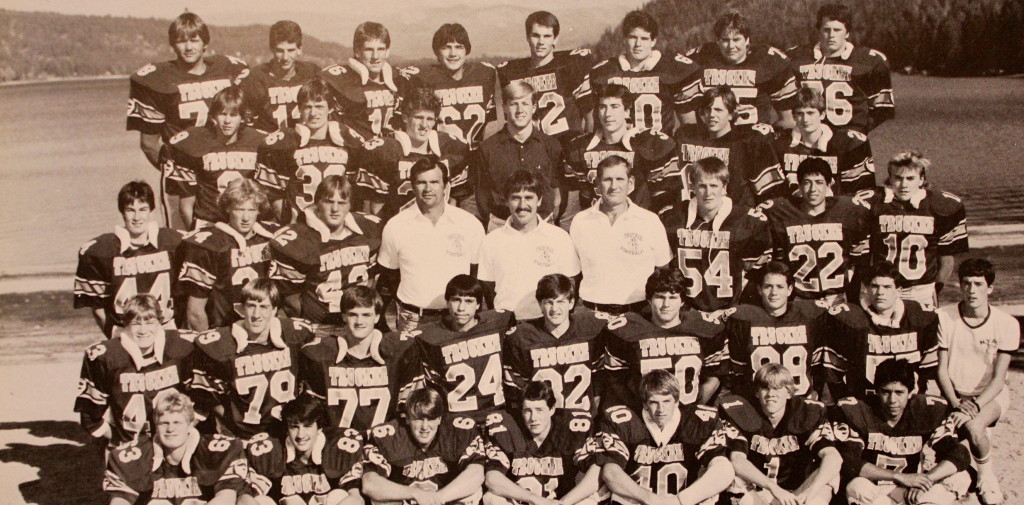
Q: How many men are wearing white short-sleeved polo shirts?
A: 3